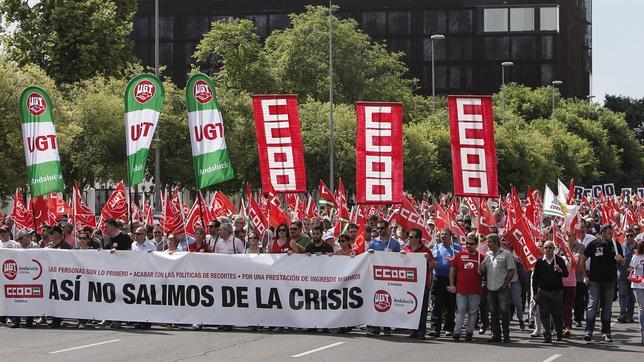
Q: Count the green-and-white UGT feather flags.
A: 3